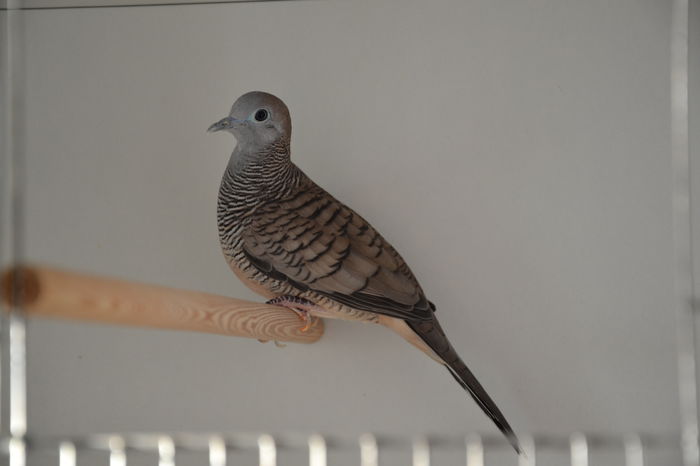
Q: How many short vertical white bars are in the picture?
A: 12